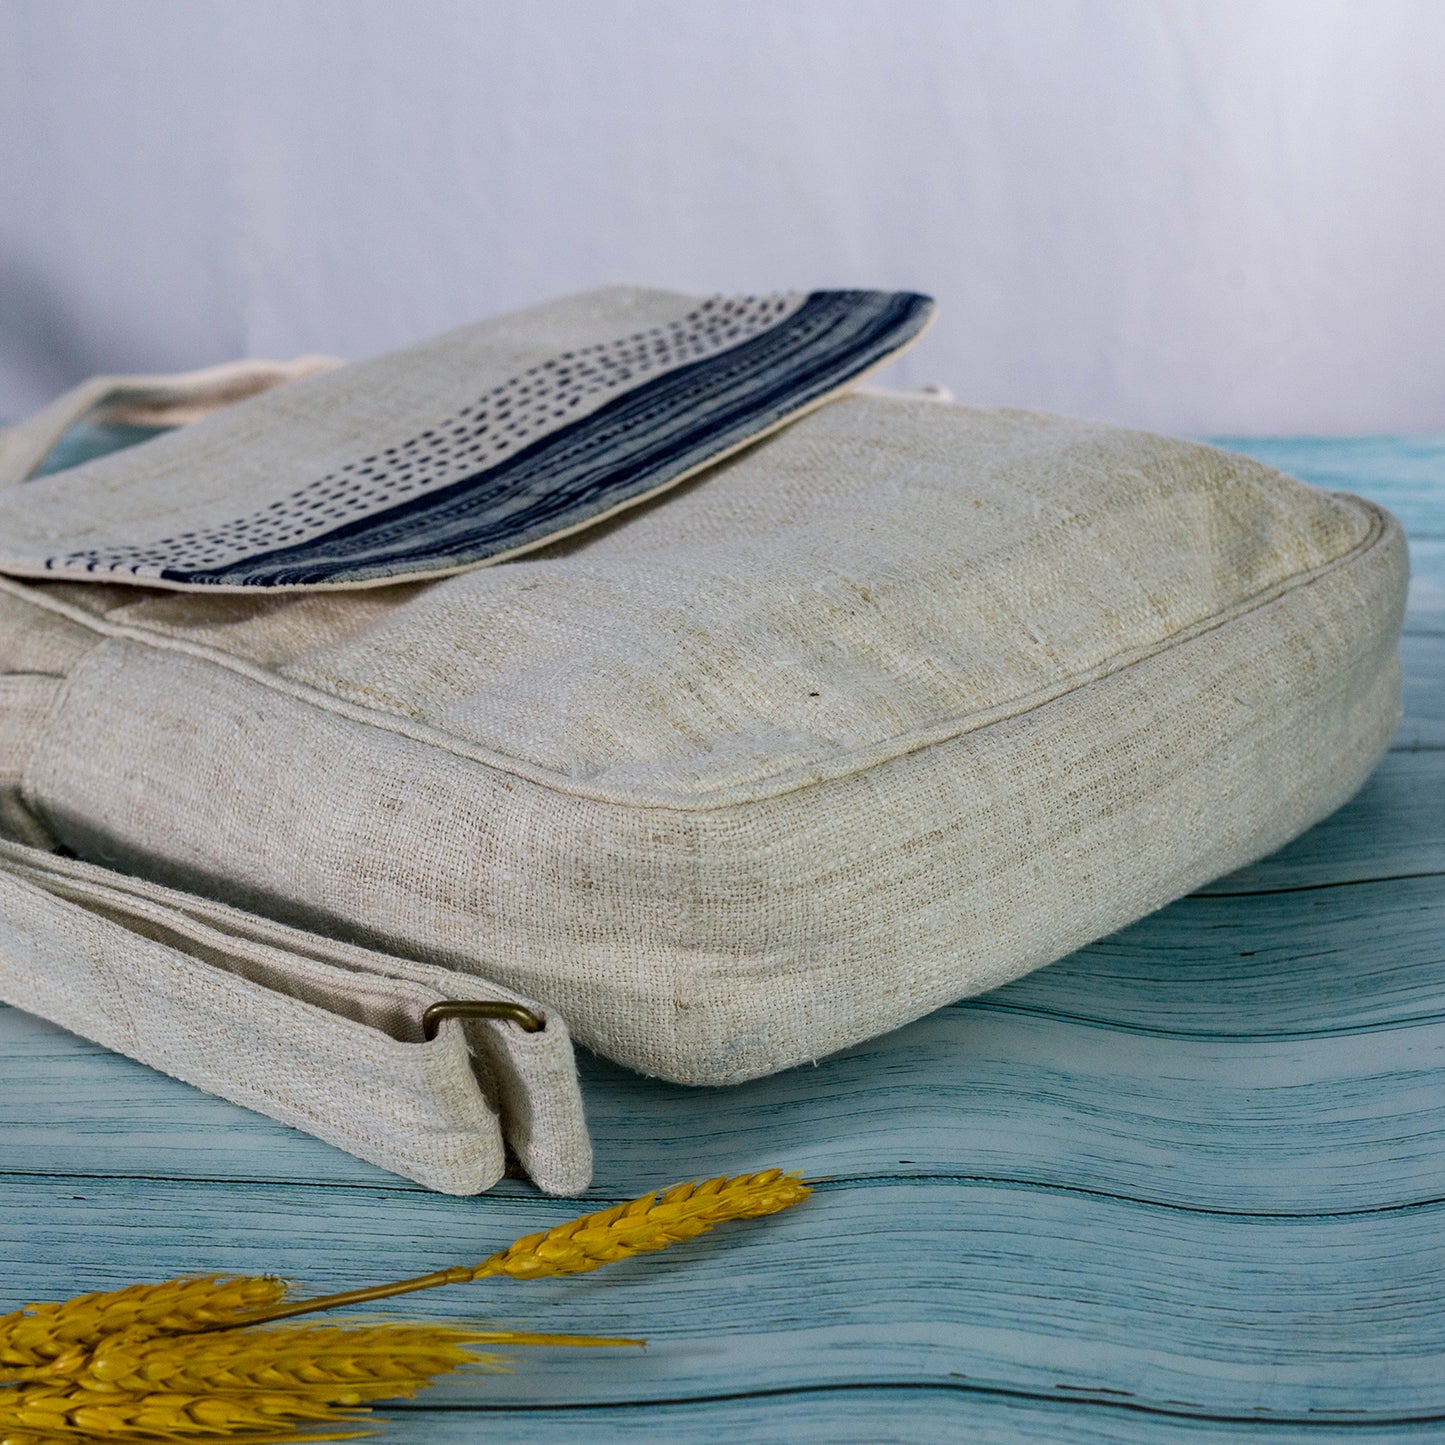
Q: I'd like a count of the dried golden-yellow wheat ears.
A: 4